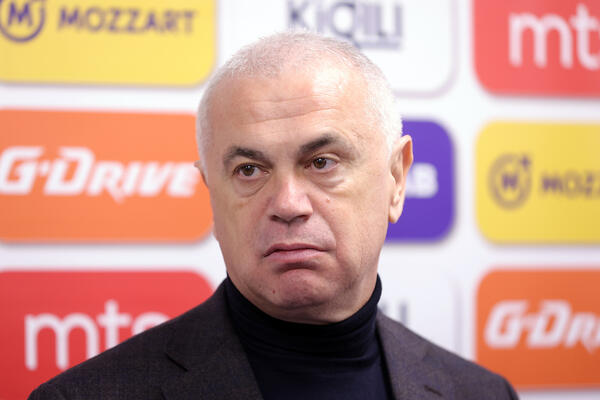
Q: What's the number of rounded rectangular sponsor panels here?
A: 9